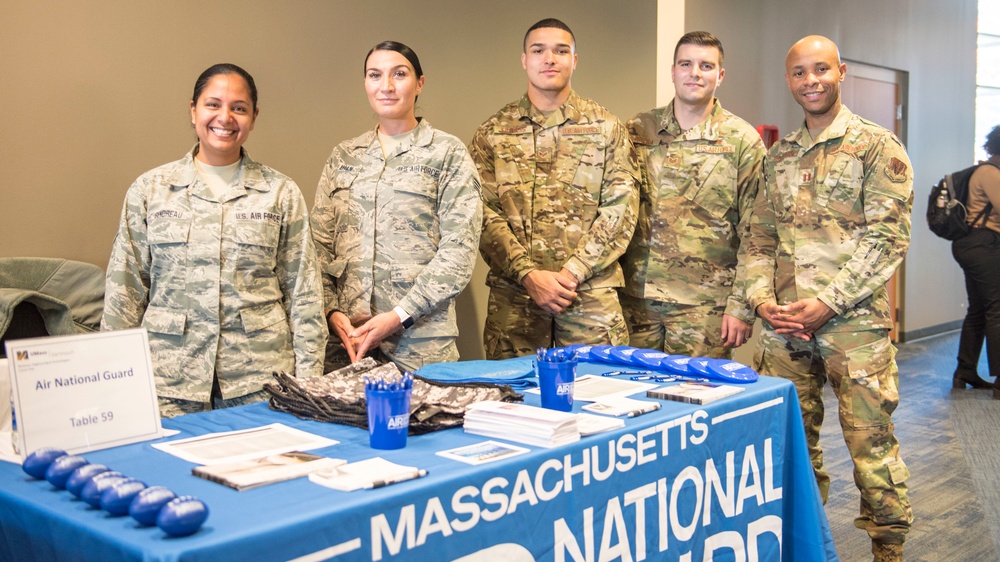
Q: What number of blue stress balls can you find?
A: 7